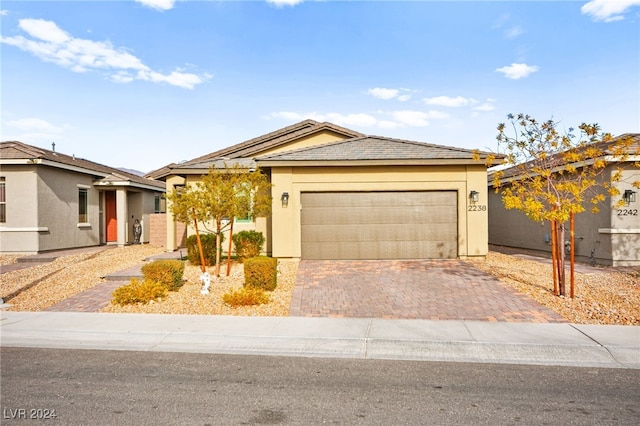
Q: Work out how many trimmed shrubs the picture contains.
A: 4